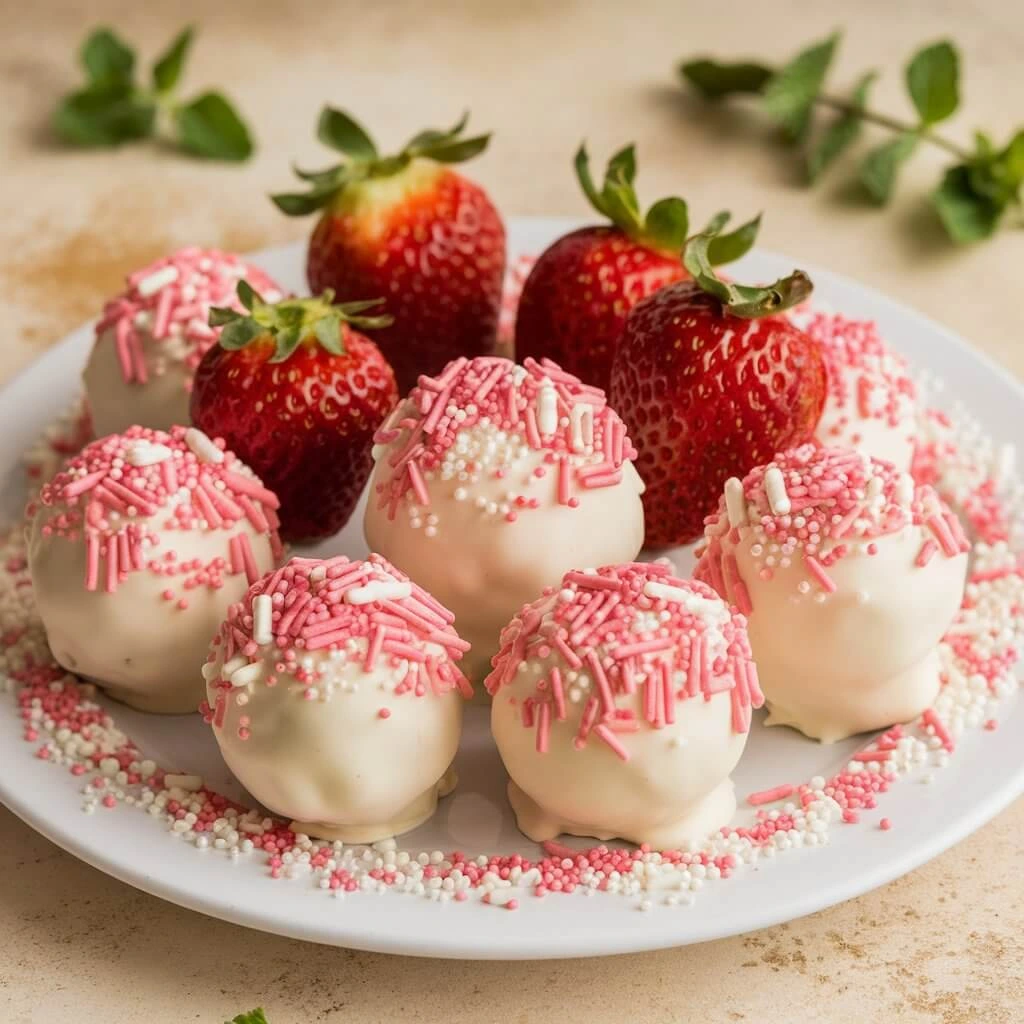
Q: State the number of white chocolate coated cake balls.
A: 7